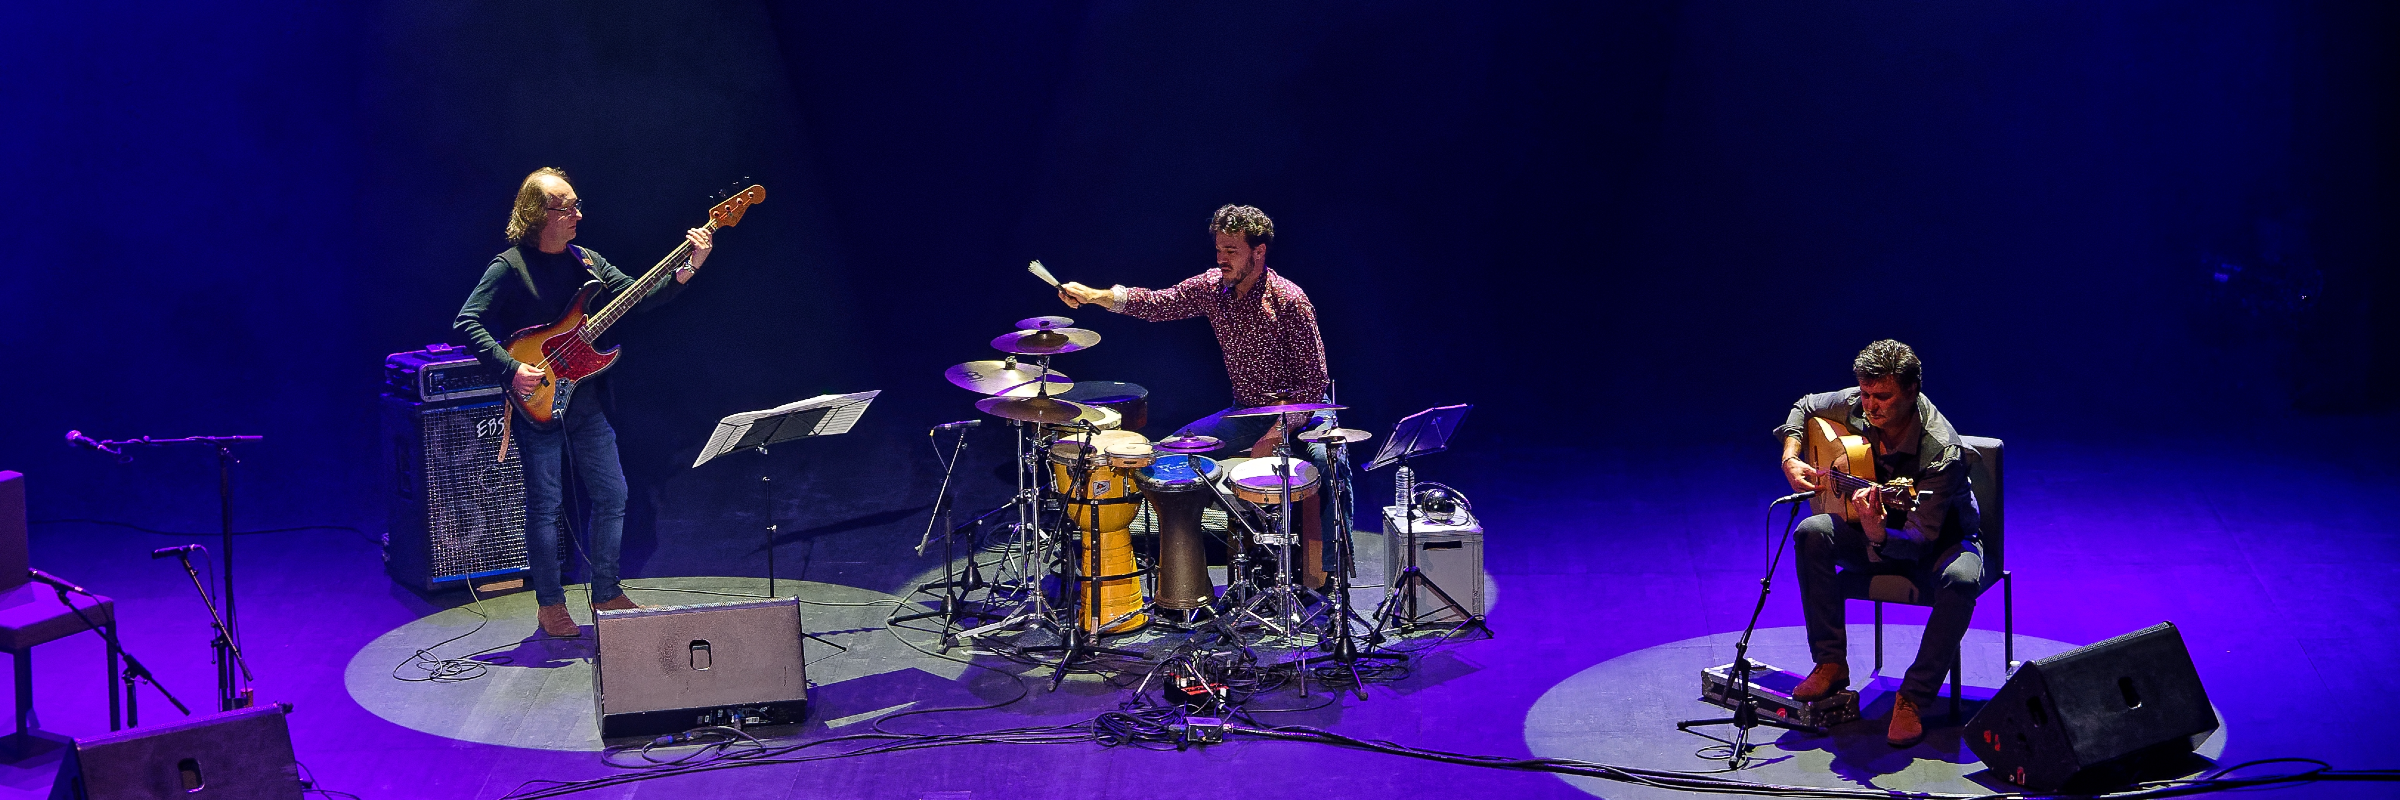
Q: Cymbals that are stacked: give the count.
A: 4